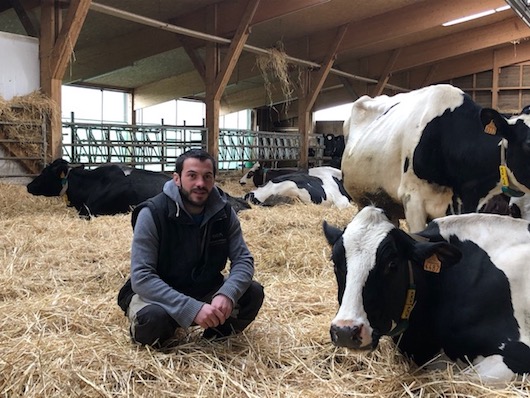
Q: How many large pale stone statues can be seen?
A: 0